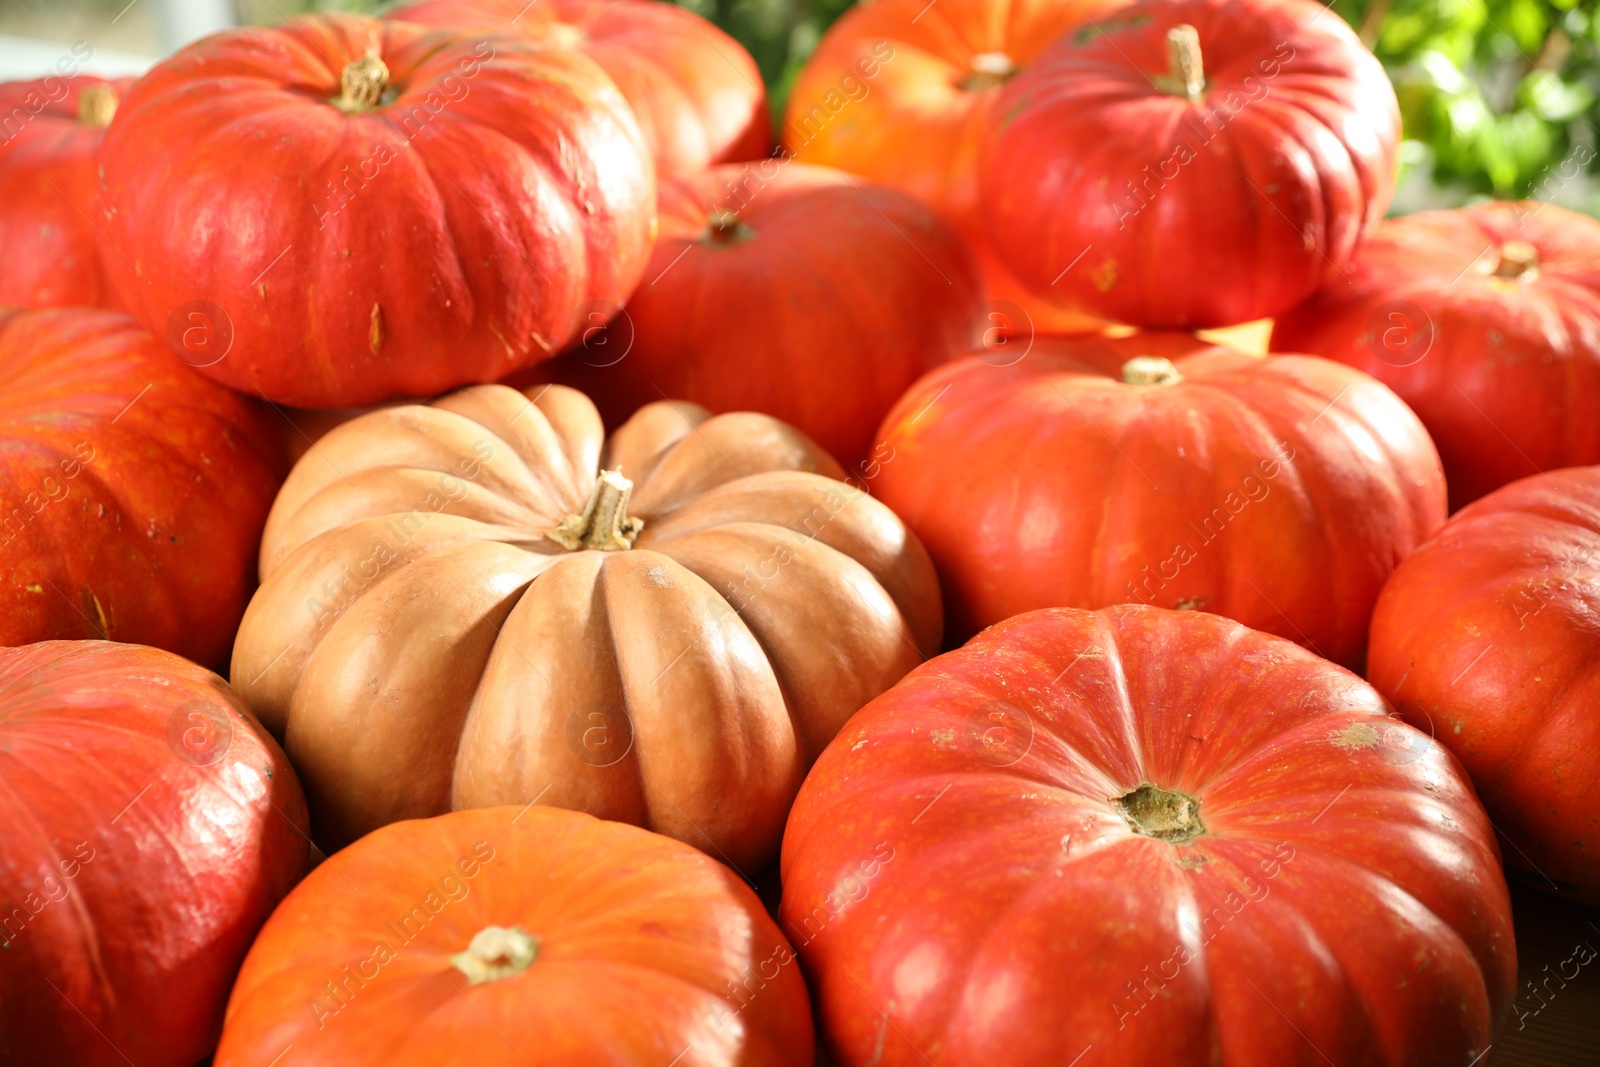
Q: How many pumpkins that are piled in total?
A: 14